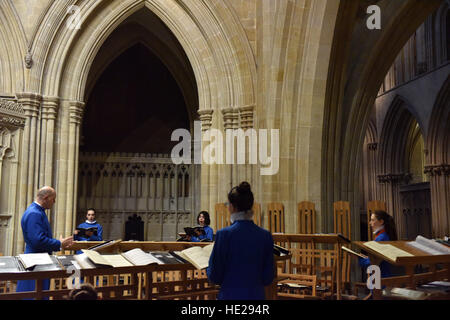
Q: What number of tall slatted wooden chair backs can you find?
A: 6